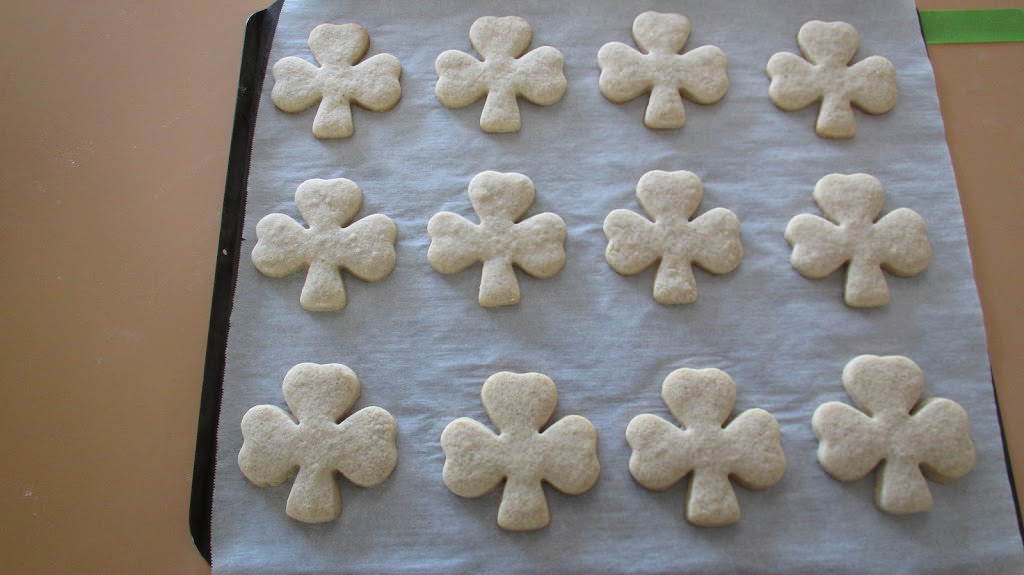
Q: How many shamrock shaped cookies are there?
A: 12